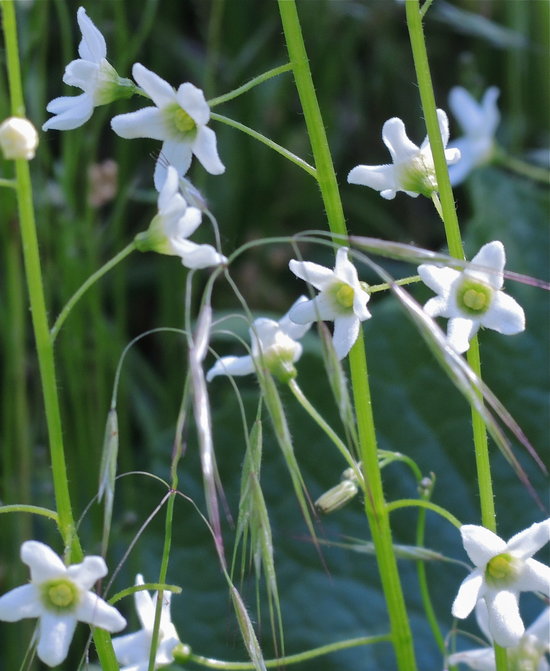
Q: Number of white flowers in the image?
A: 12